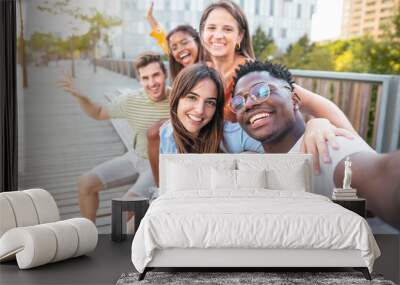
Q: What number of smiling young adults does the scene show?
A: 5